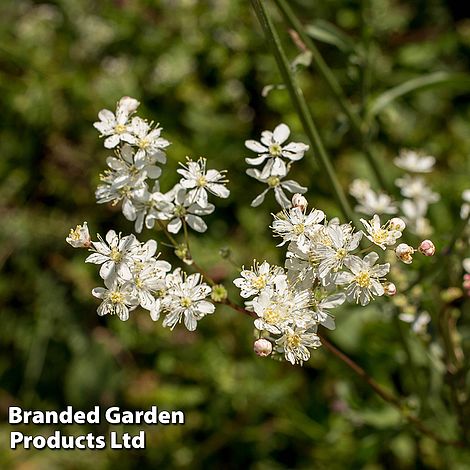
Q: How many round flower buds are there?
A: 6